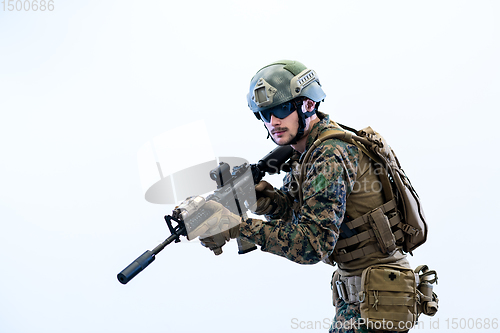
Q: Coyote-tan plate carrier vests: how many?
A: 1